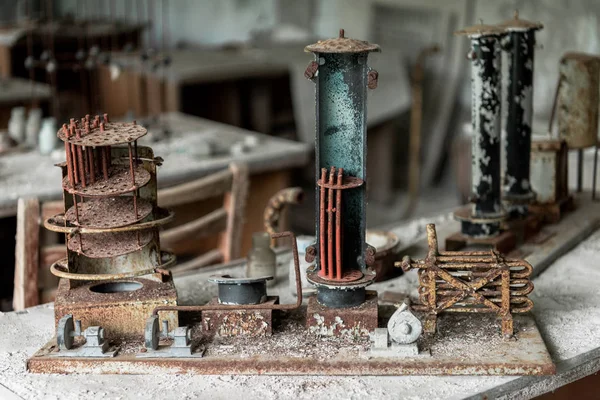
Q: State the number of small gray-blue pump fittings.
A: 3